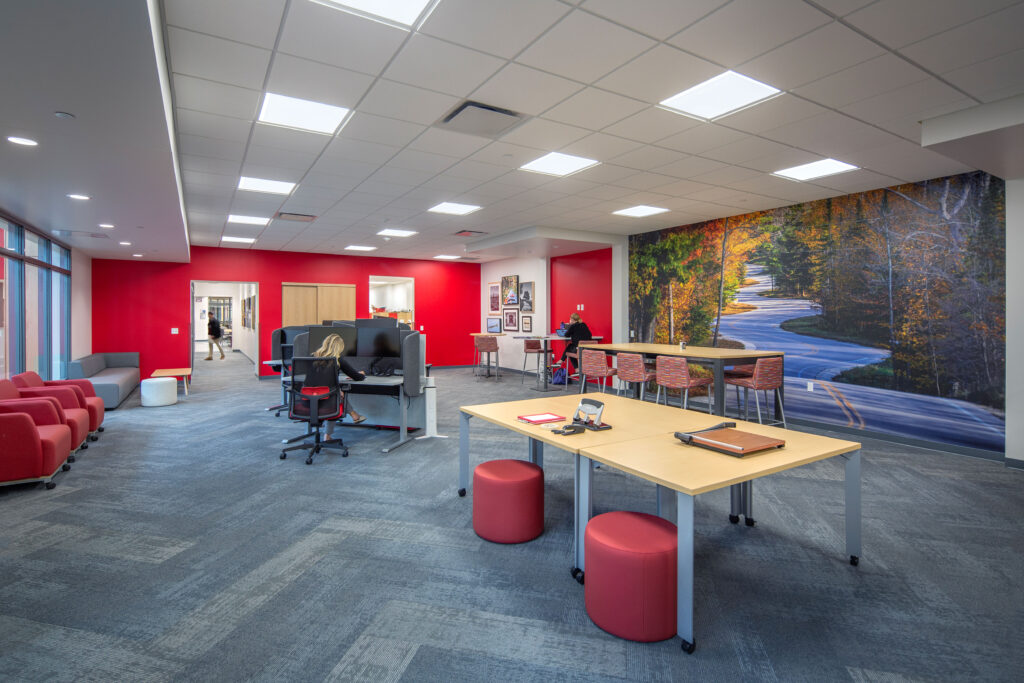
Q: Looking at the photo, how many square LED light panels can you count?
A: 13